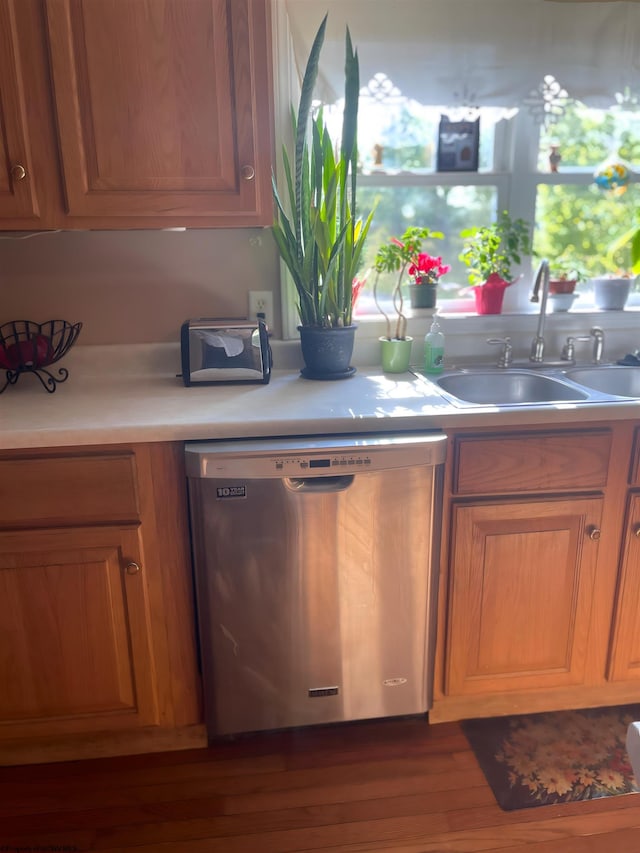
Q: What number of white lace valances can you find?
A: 1